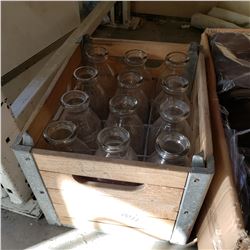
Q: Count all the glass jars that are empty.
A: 12